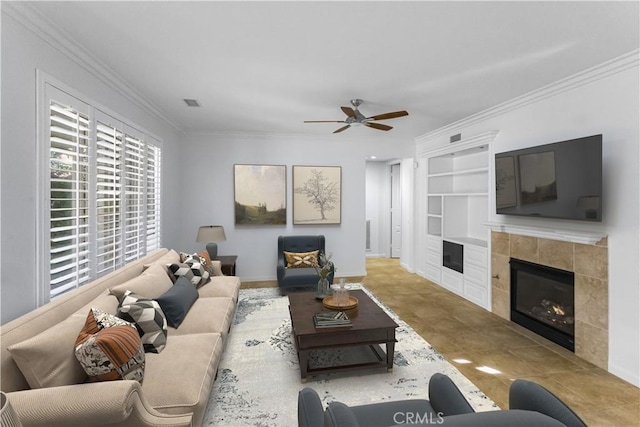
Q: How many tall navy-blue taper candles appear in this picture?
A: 0